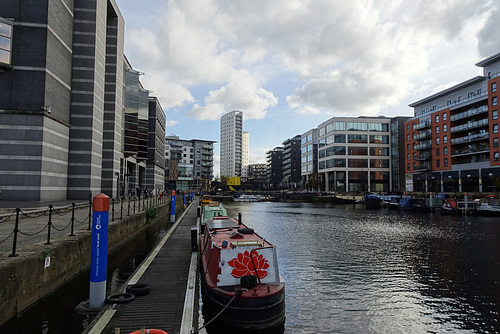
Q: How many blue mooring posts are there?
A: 5